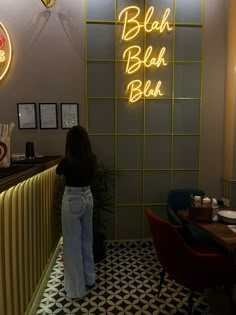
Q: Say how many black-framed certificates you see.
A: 3